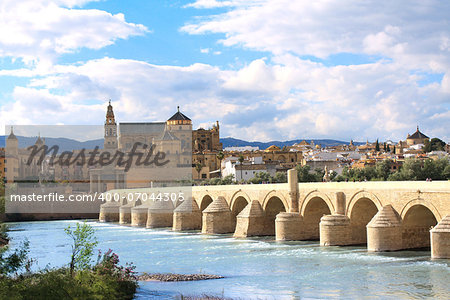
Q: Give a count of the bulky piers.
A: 11